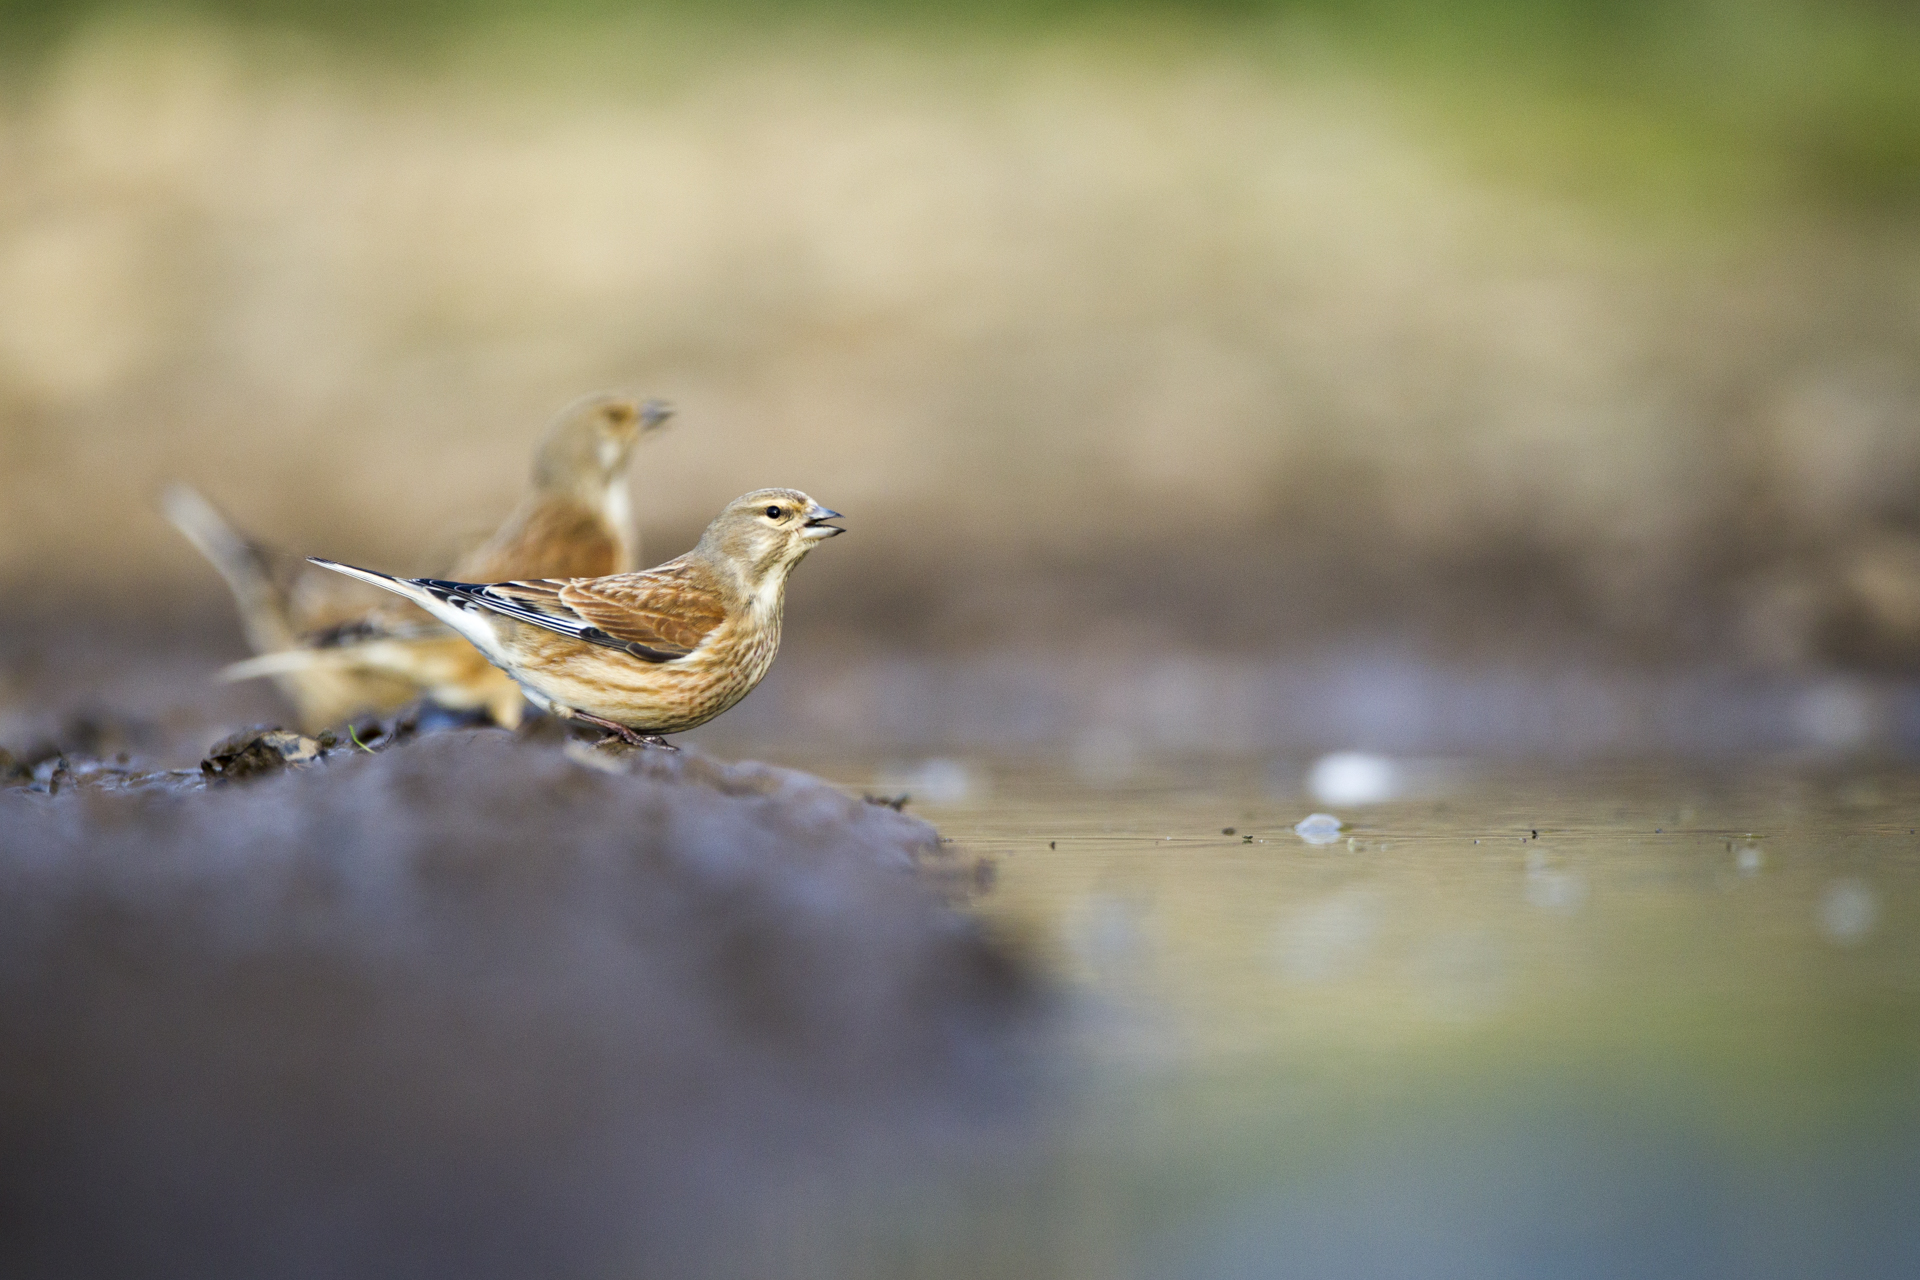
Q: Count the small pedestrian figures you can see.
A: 0